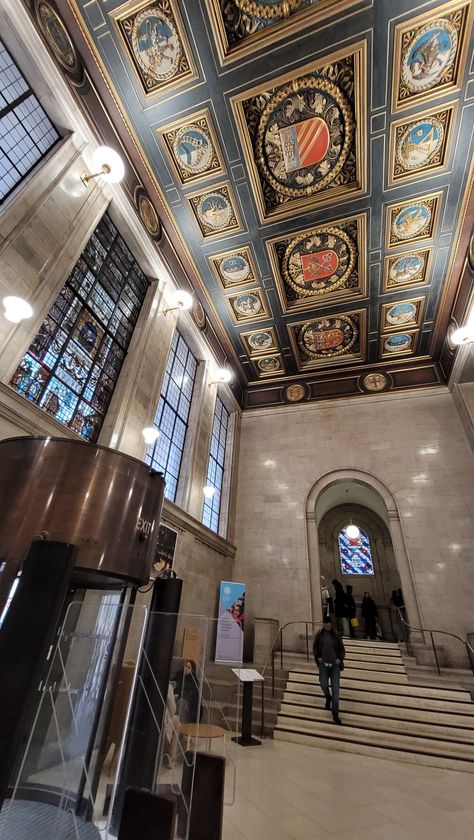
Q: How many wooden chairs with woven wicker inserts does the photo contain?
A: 0